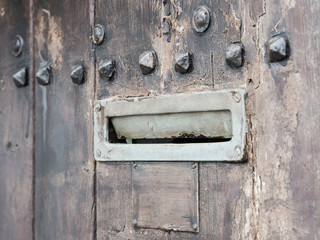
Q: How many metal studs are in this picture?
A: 11